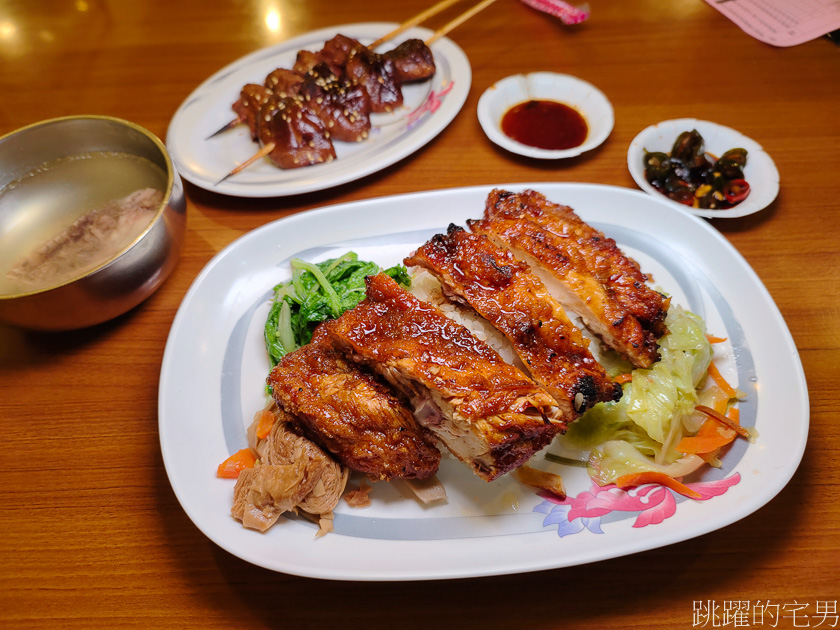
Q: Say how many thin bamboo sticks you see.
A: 2